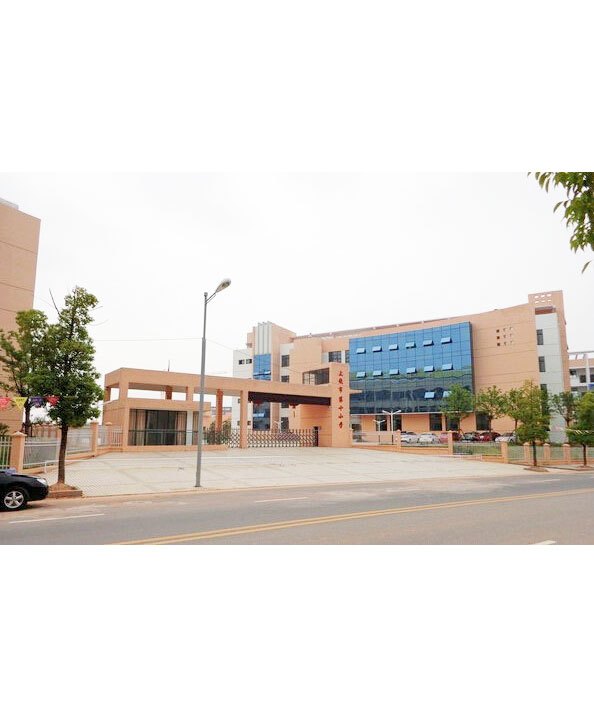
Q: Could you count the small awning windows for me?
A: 14